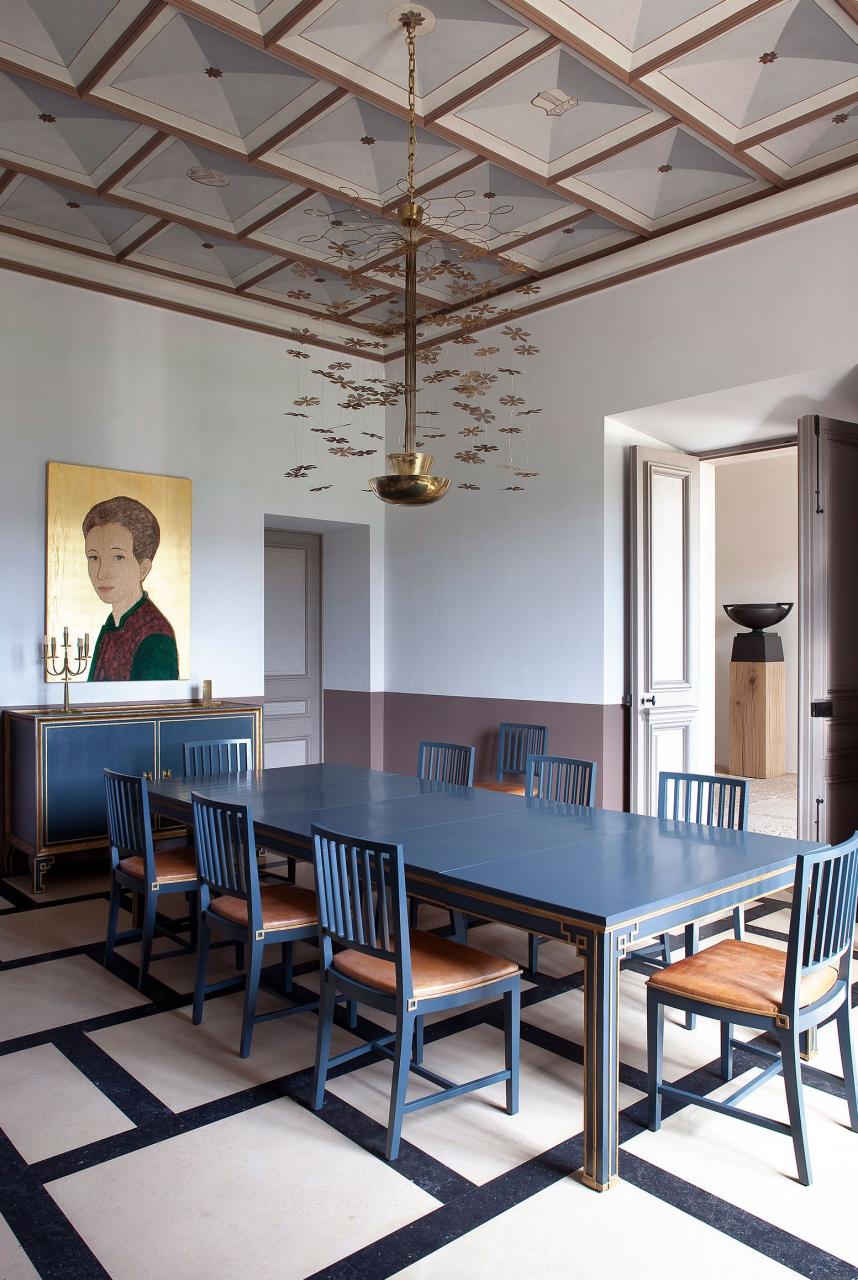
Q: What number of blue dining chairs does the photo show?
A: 9